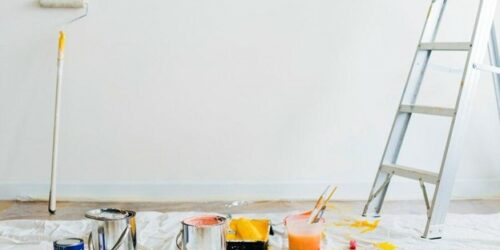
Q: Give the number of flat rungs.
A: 3